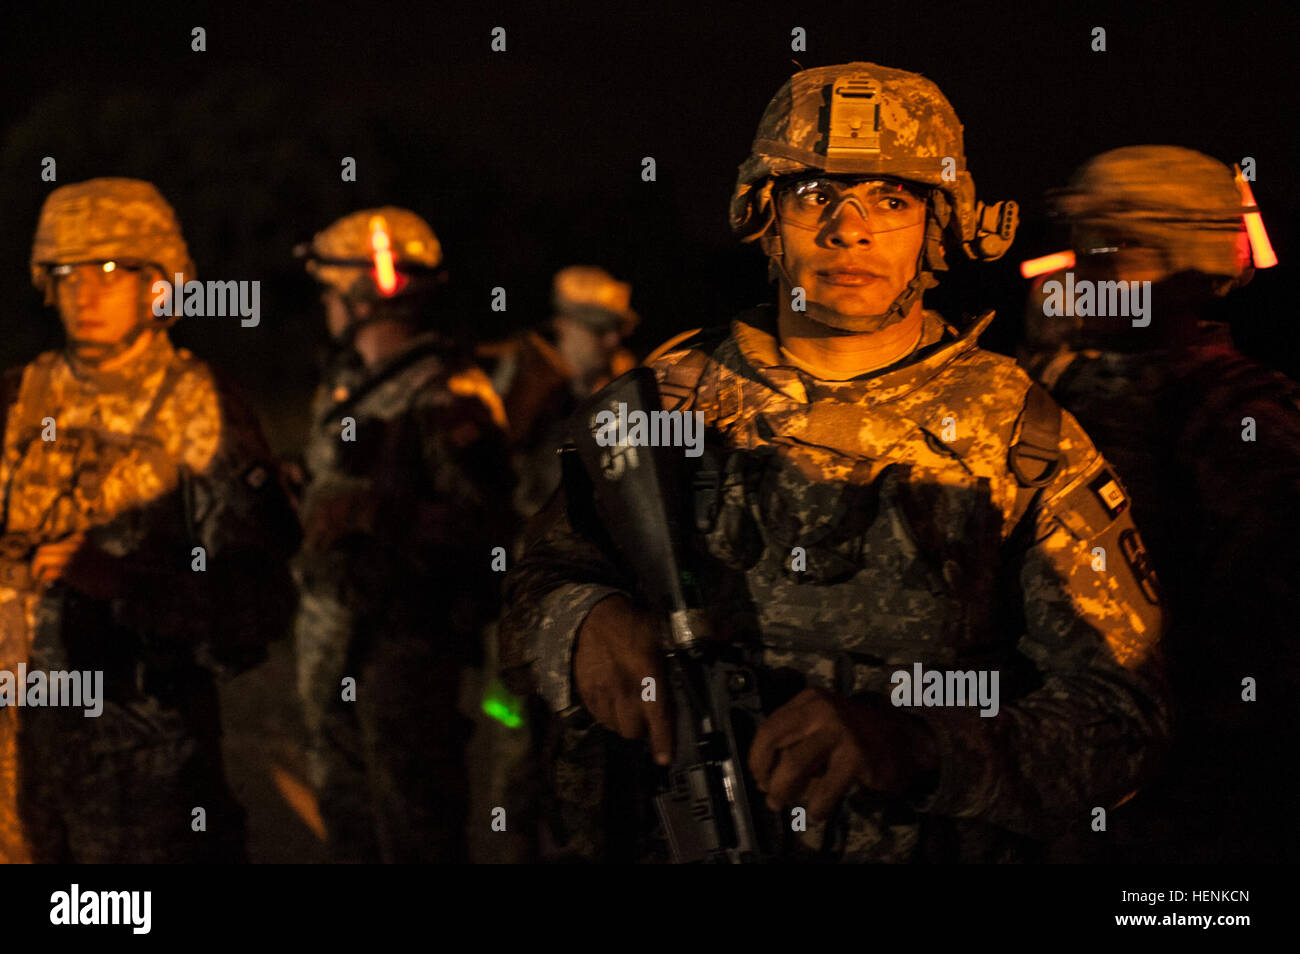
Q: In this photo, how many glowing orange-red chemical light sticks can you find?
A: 3